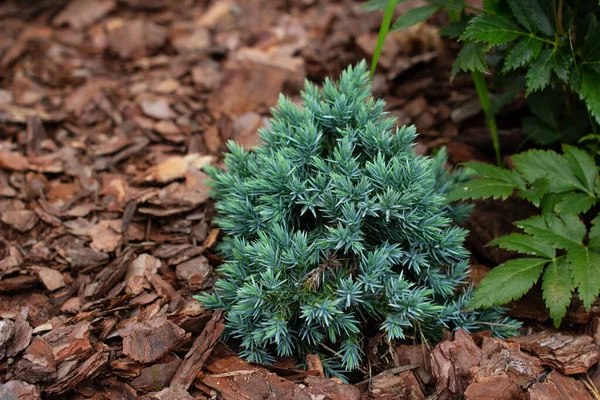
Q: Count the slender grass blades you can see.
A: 2